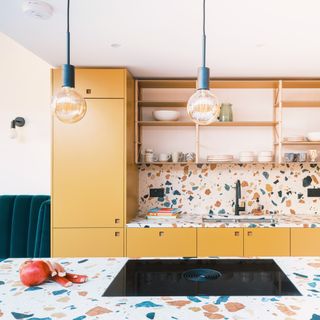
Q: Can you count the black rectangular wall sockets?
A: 2